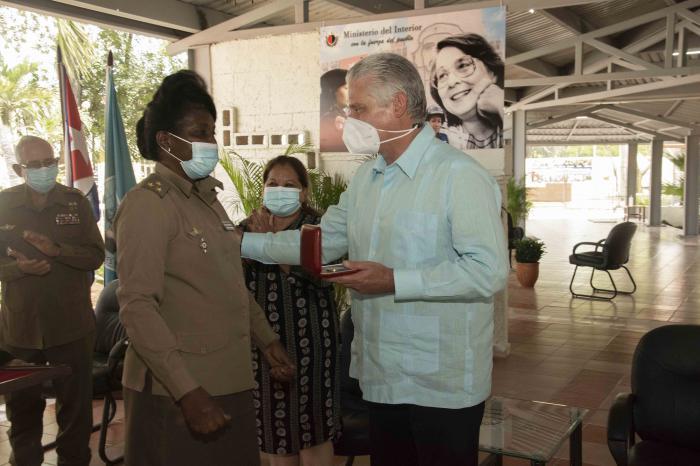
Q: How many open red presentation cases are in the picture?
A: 1